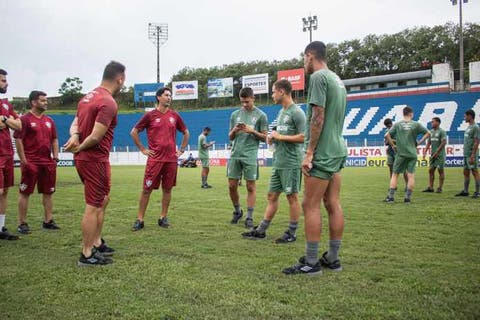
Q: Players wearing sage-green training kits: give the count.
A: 8